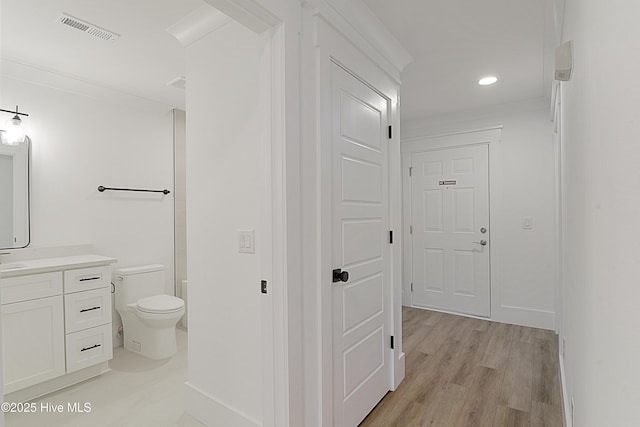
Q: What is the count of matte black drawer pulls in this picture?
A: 3